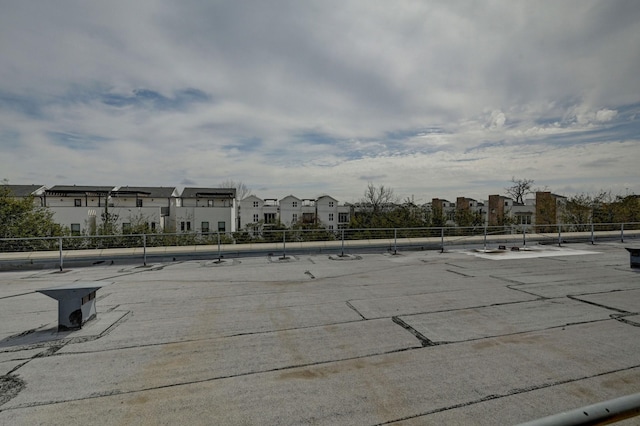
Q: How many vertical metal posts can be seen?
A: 12